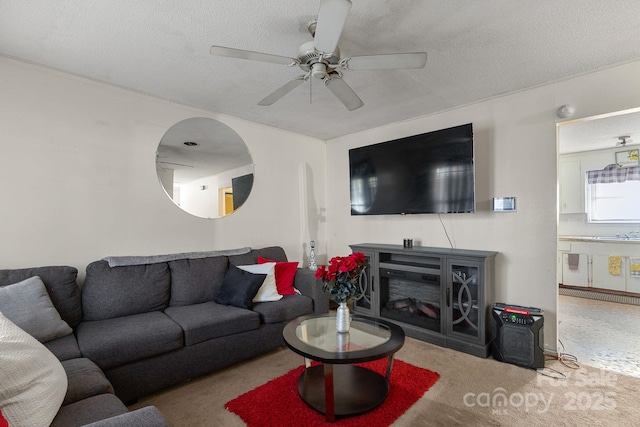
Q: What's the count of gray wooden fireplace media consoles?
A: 1